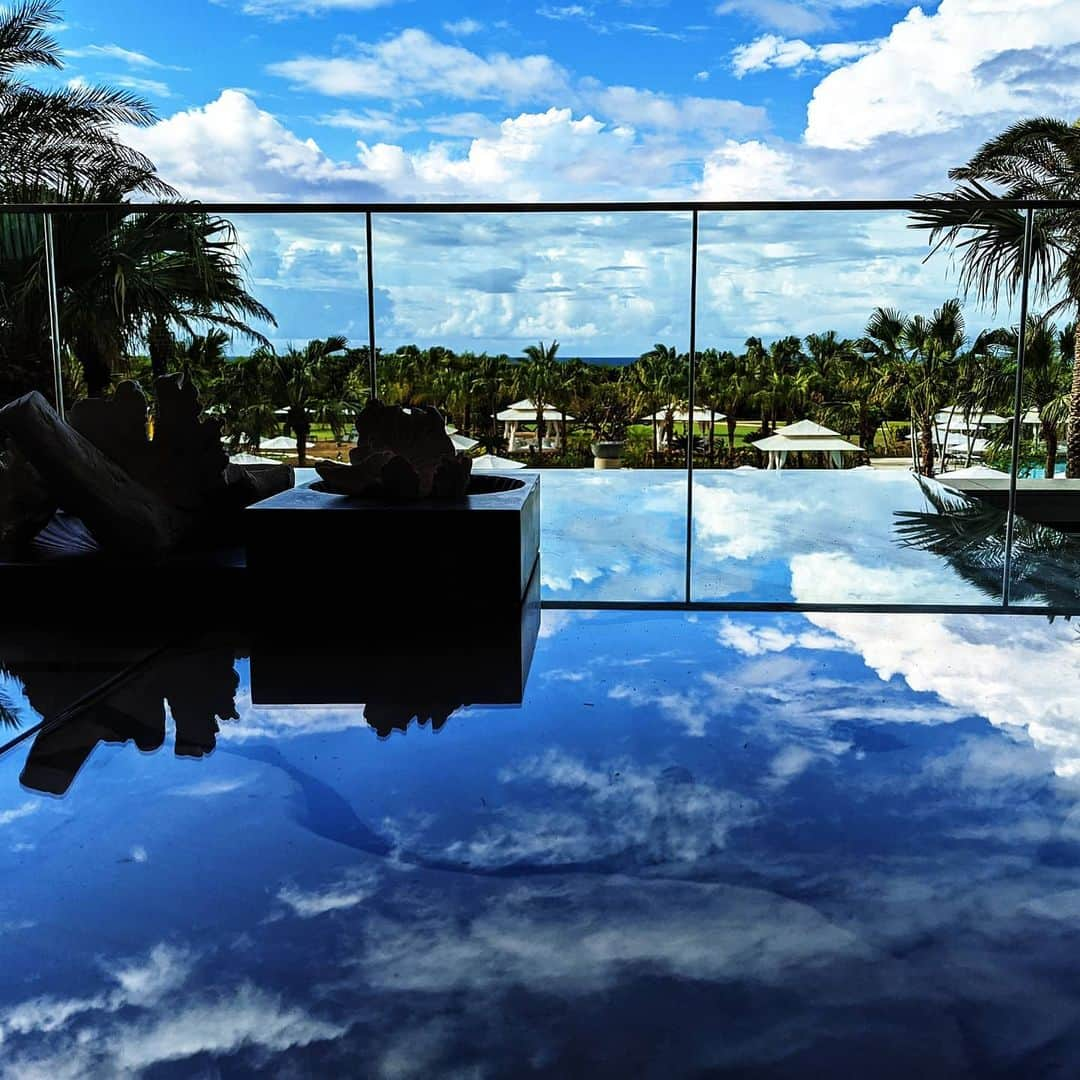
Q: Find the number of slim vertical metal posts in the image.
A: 4